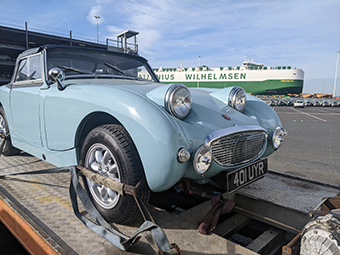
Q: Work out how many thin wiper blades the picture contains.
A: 2